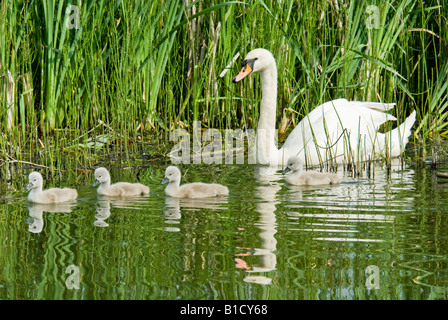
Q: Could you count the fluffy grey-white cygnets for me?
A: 4